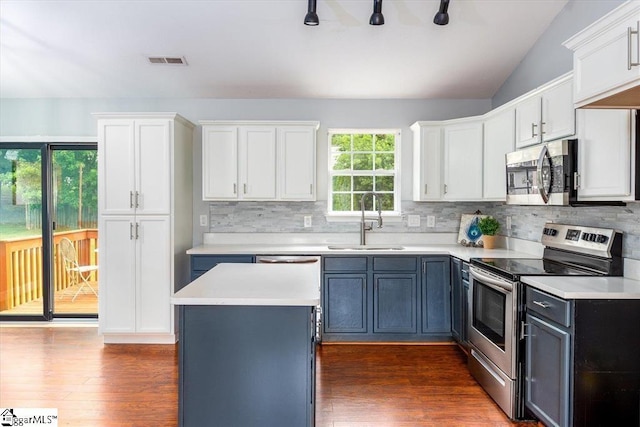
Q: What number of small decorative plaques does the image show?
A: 1